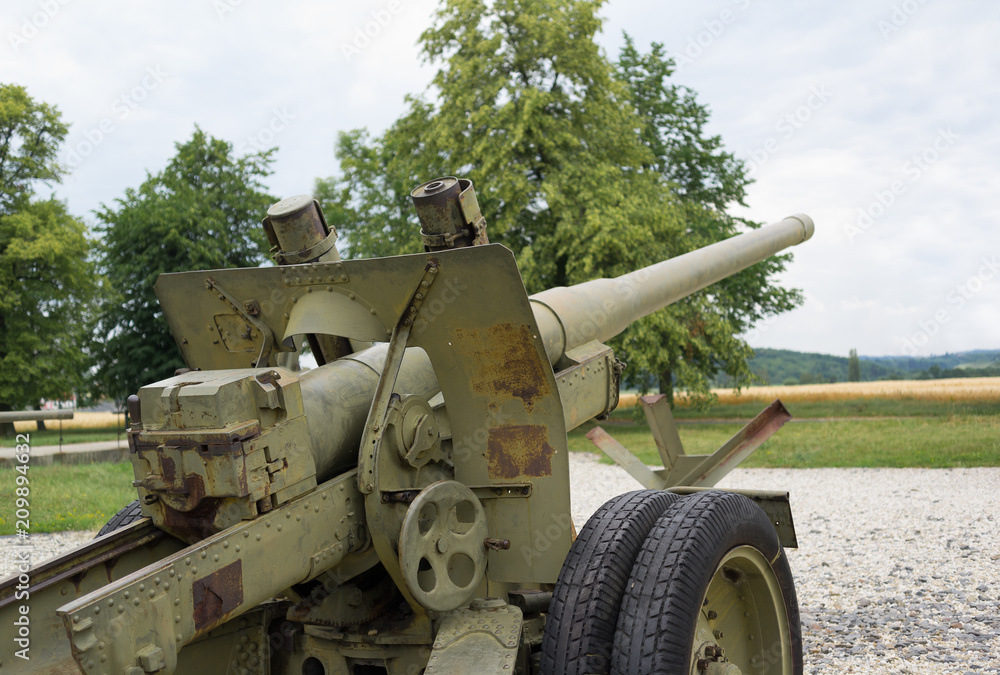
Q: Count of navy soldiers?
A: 0